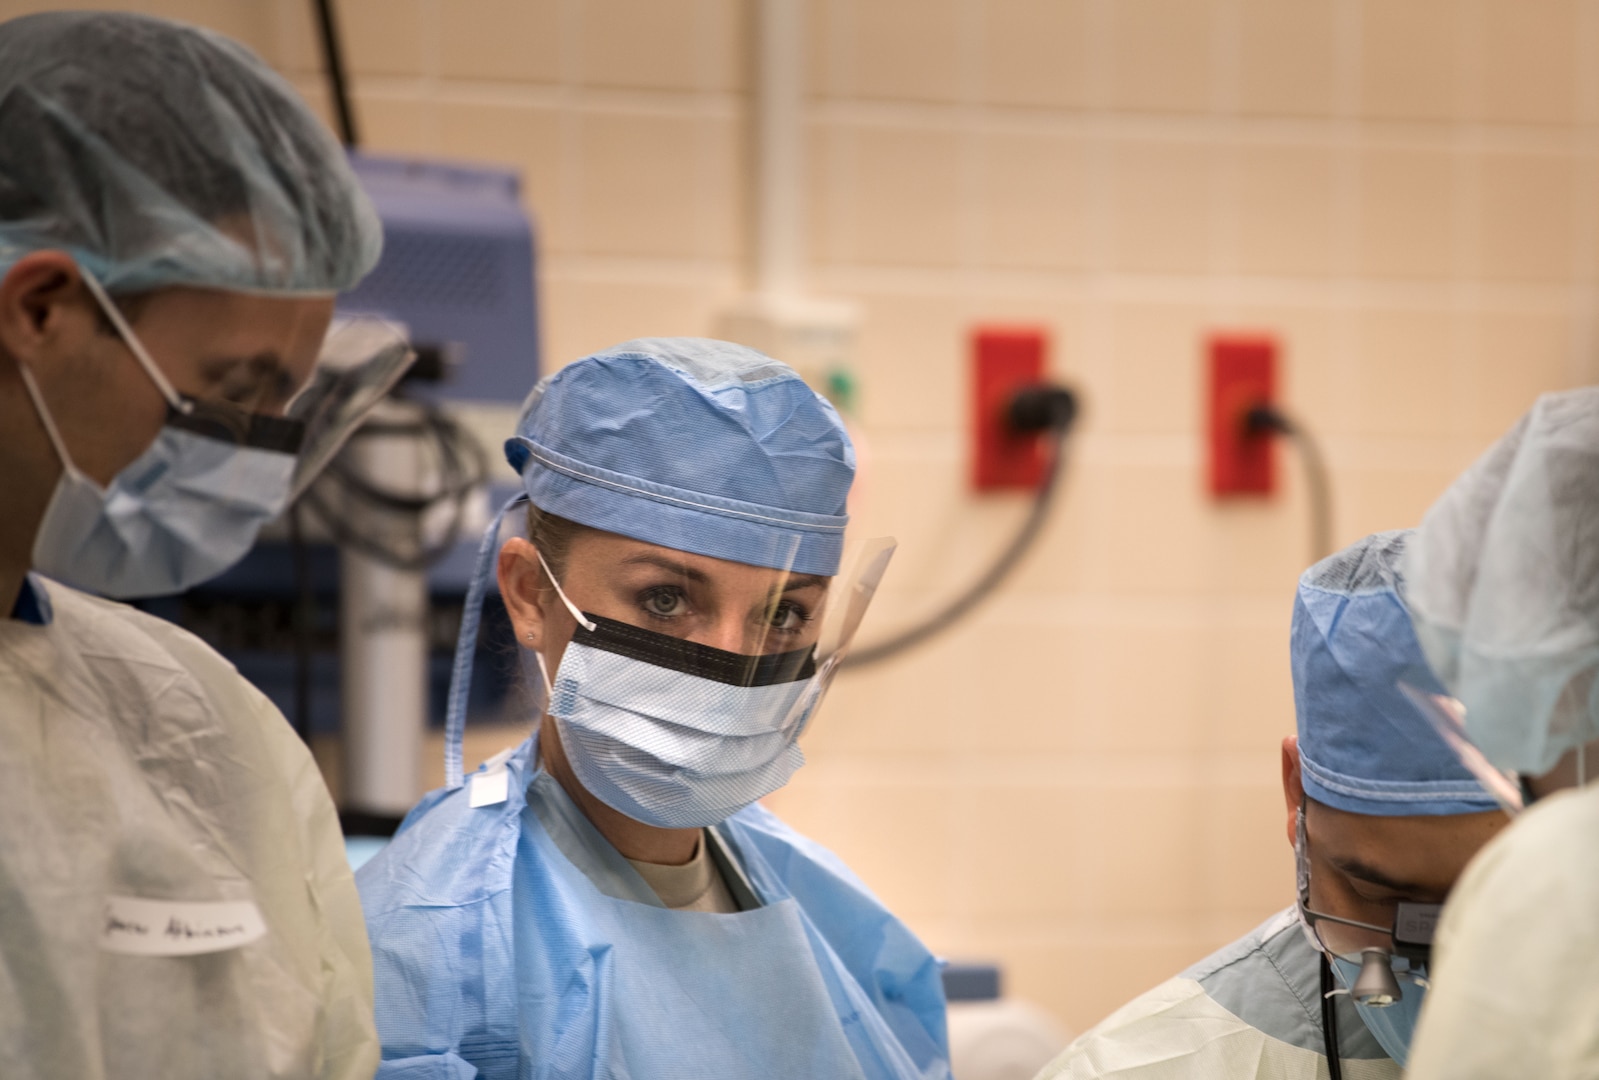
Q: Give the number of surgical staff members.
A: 4